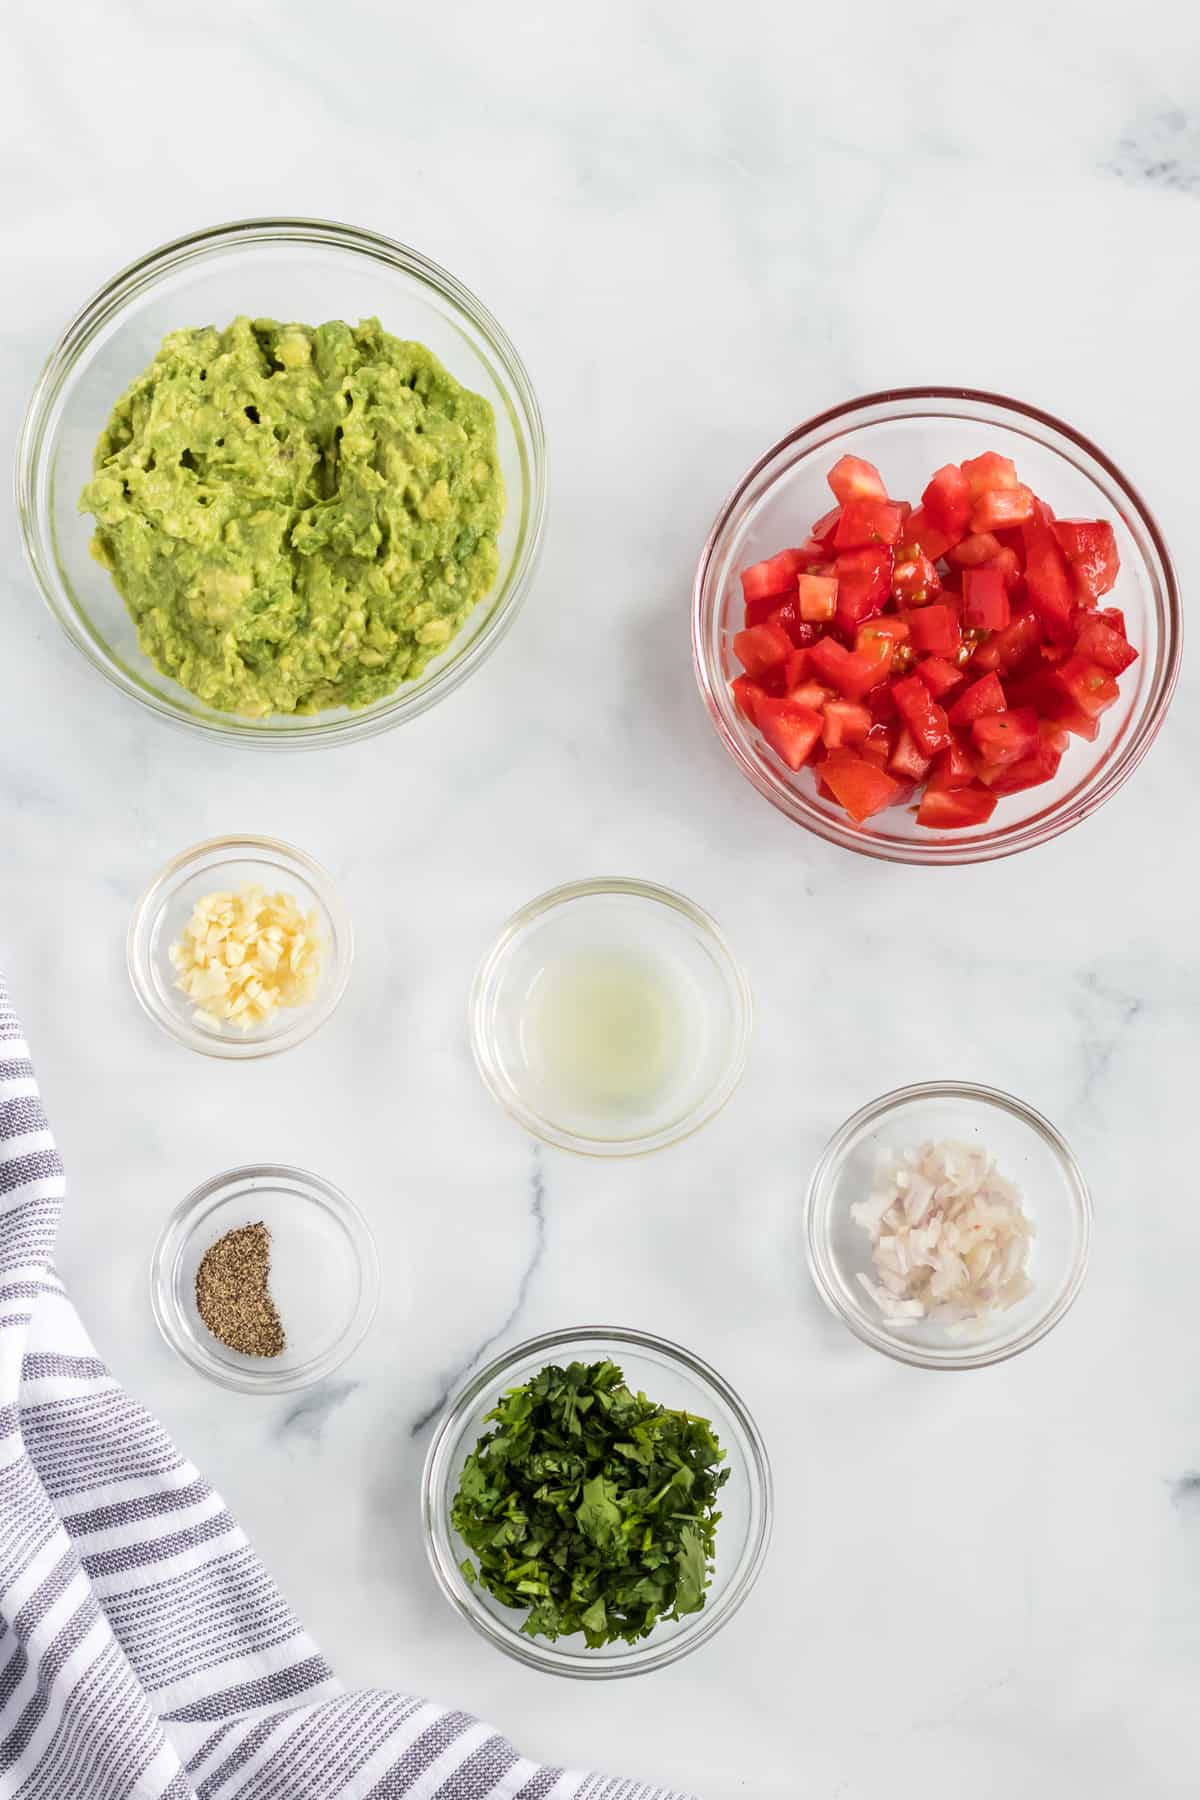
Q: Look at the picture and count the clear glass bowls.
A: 7